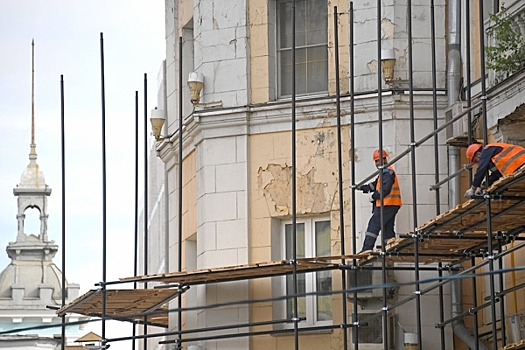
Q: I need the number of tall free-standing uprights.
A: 13